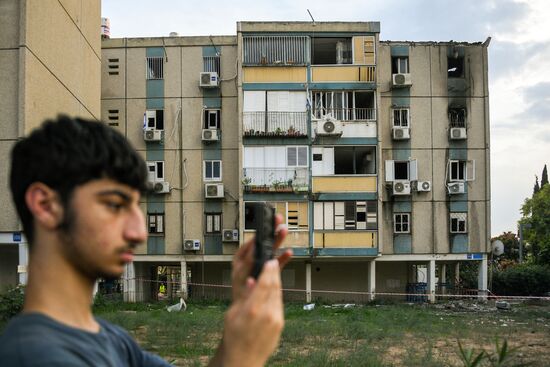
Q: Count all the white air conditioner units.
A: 14